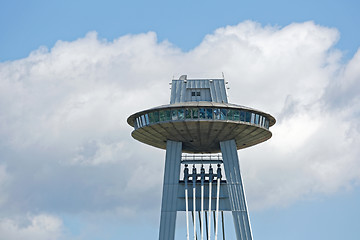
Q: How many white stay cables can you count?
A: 5